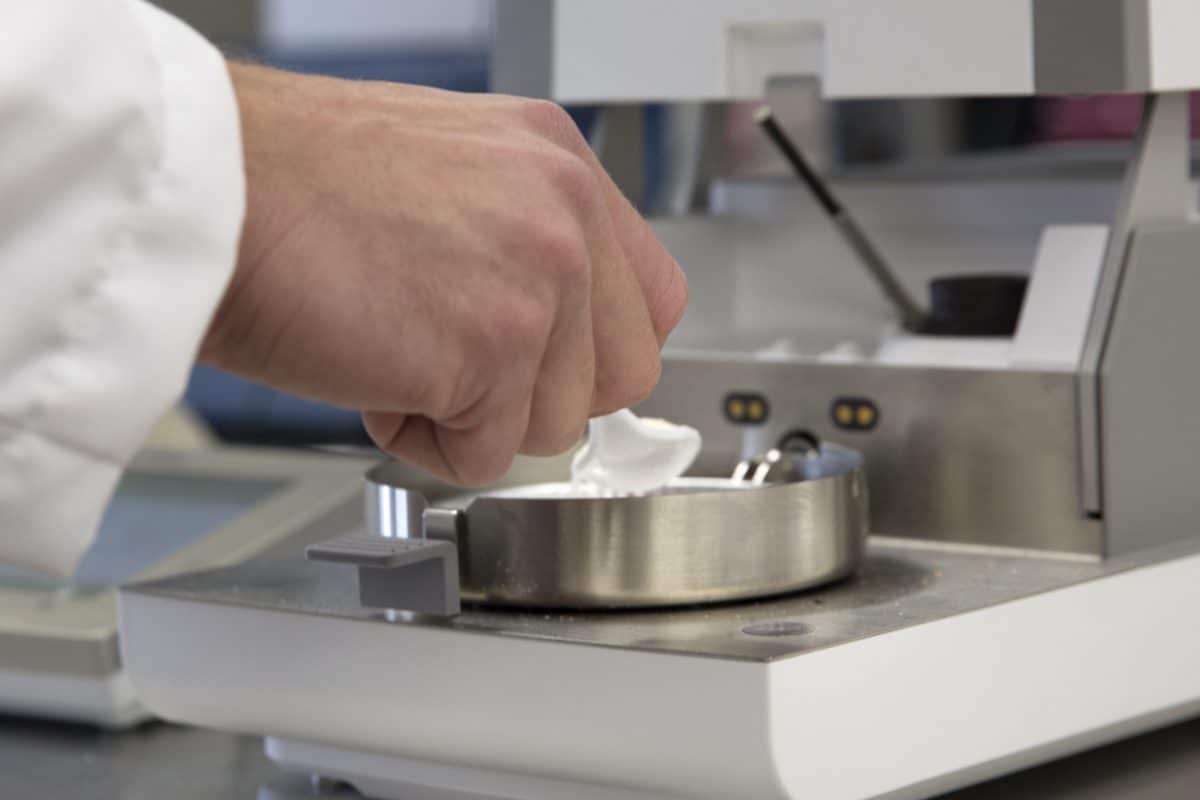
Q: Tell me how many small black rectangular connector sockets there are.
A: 2